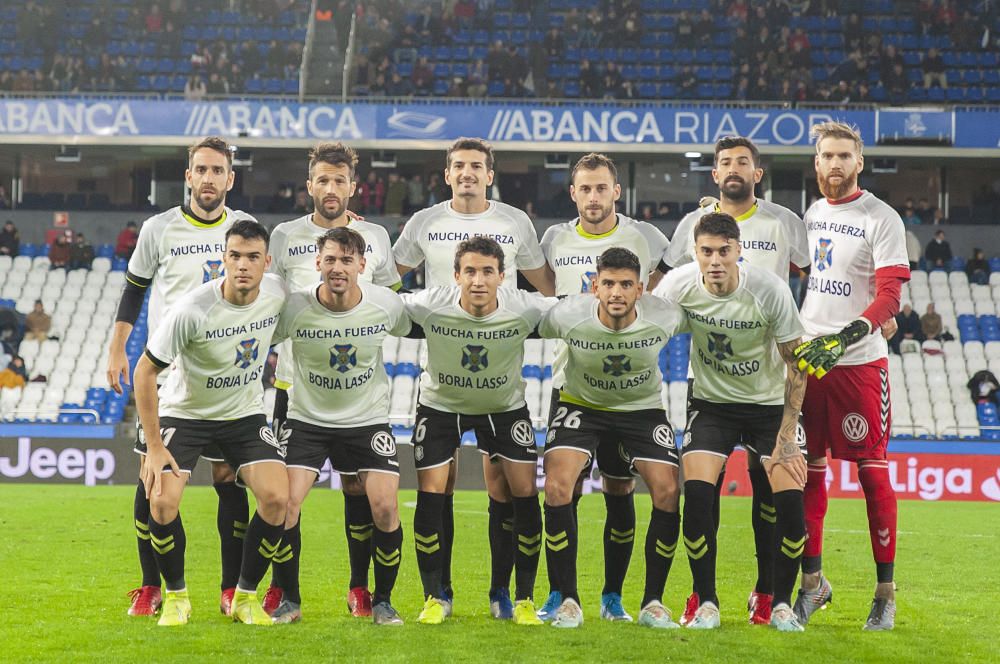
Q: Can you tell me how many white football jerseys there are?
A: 11